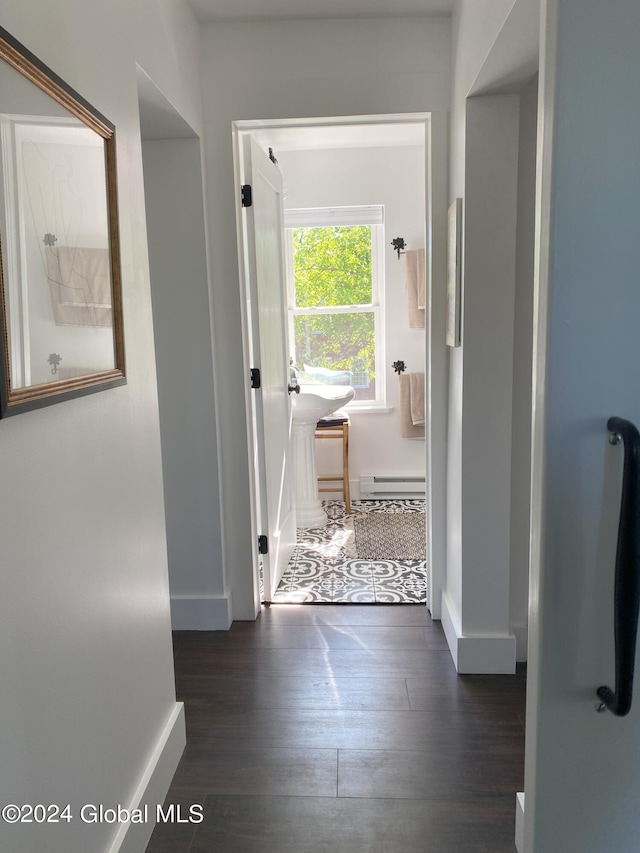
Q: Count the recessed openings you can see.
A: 2